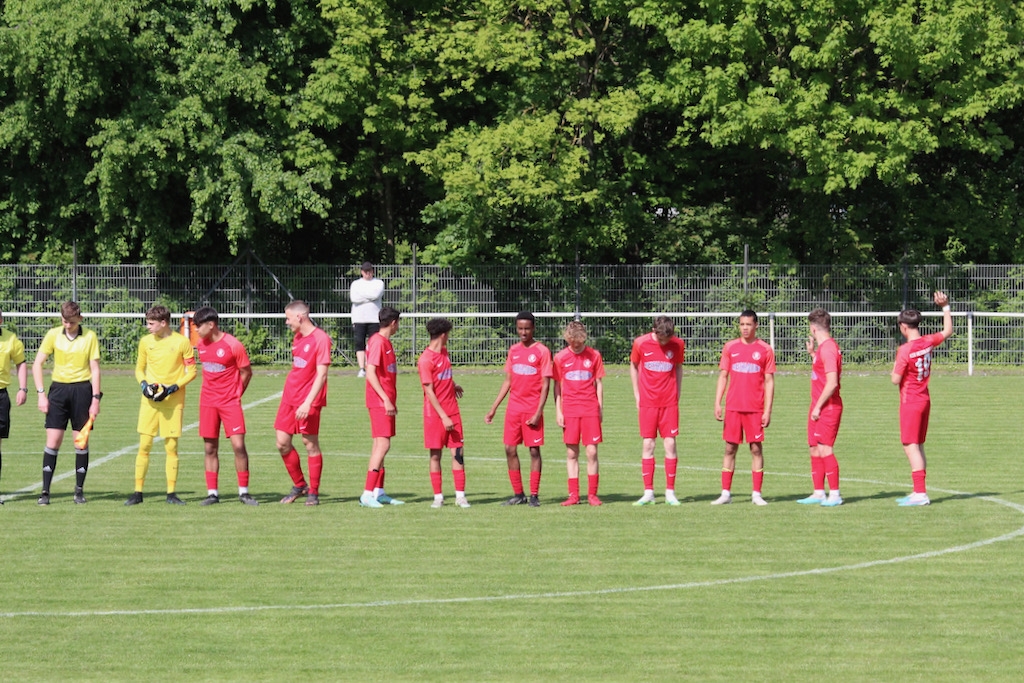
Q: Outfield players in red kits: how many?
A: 10